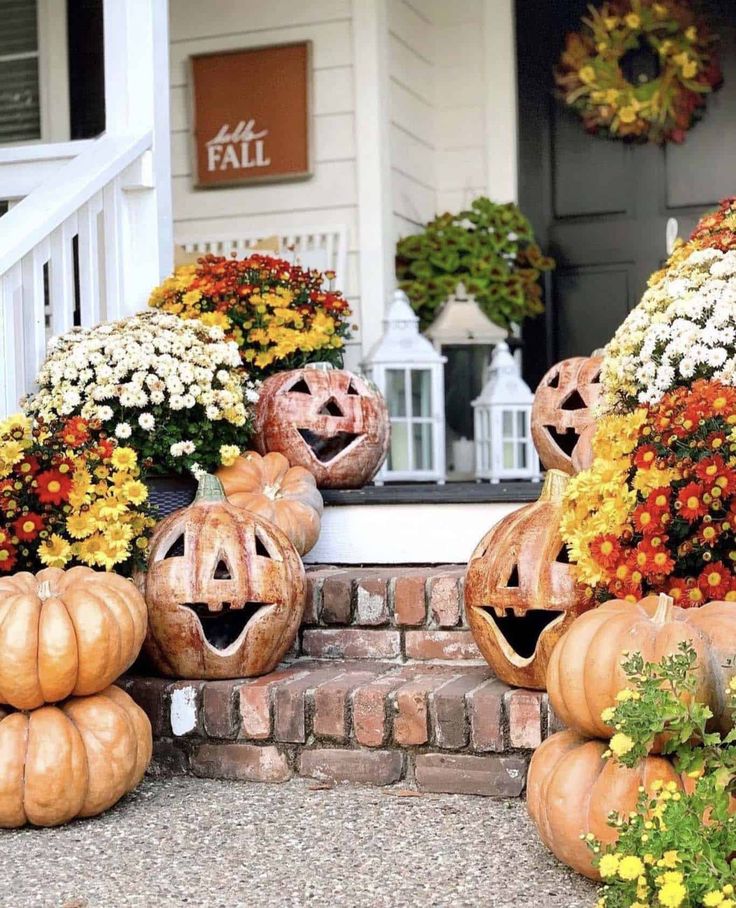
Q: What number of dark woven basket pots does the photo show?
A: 1